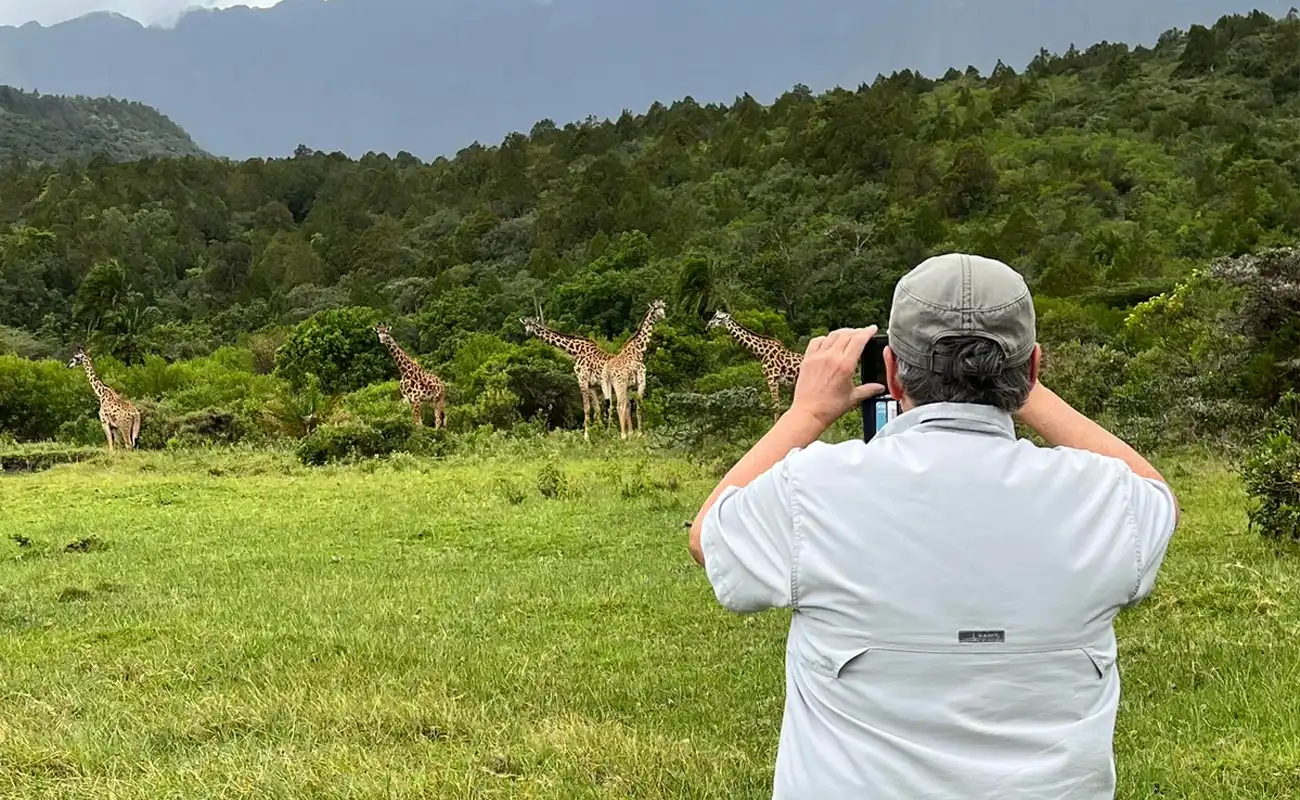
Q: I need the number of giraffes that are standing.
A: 5